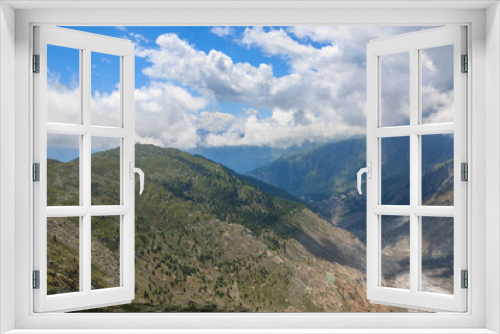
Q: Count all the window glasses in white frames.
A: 12